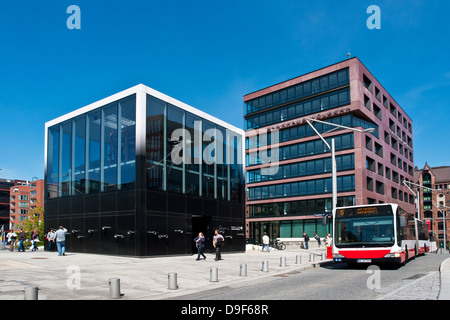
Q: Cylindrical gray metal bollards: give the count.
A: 10